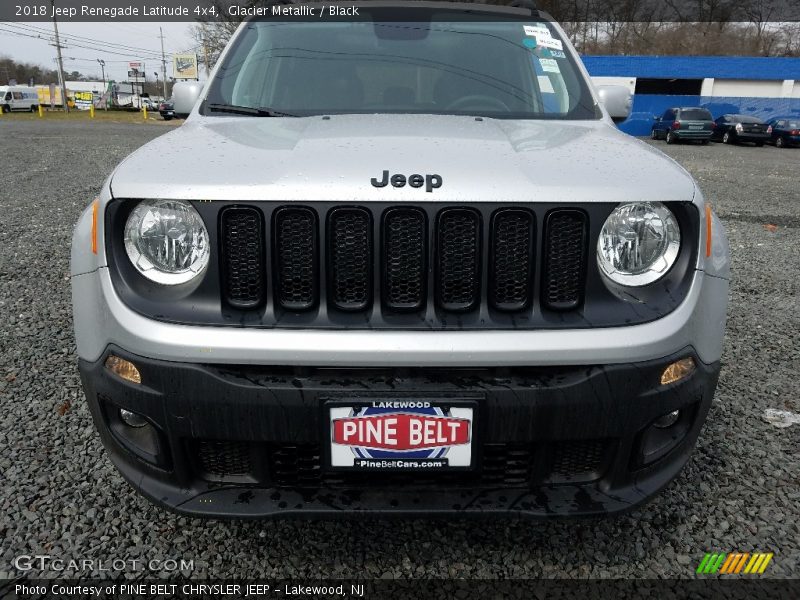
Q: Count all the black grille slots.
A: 7